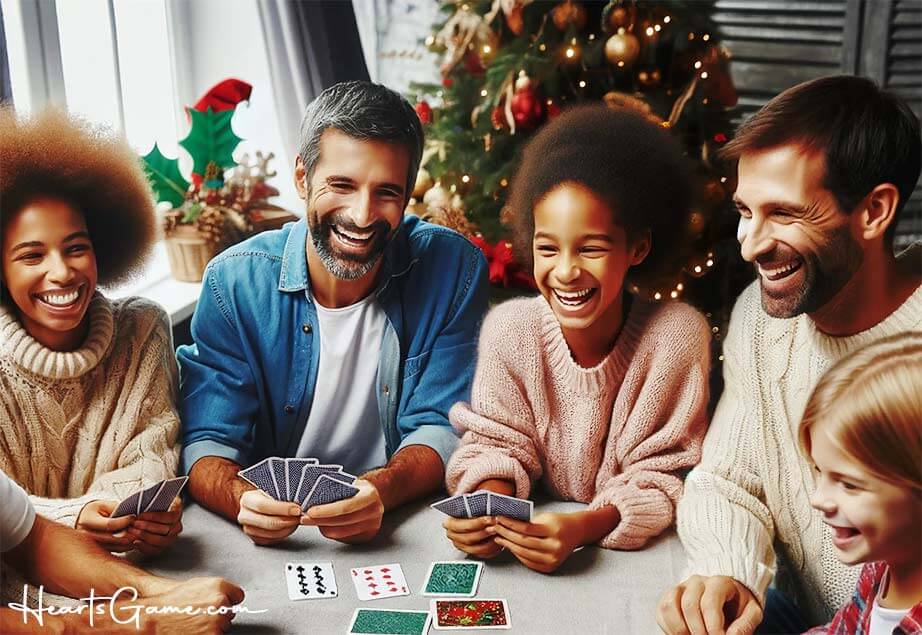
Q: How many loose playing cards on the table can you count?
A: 5